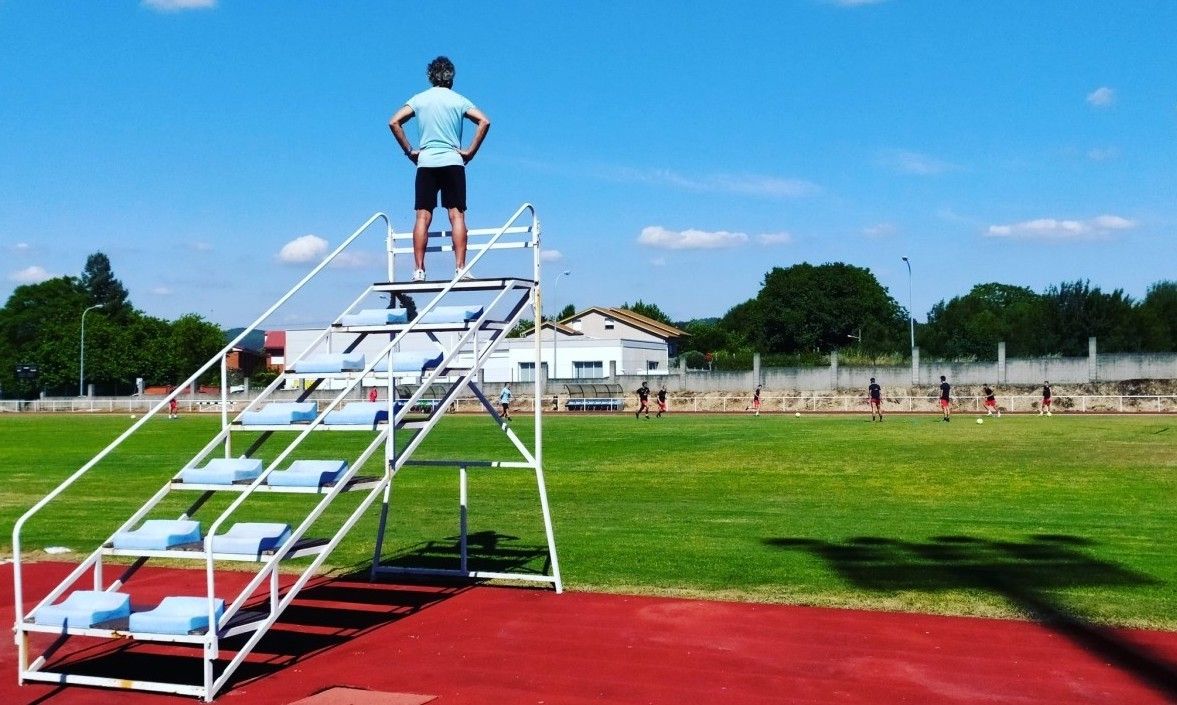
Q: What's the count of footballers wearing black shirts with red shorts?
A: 7